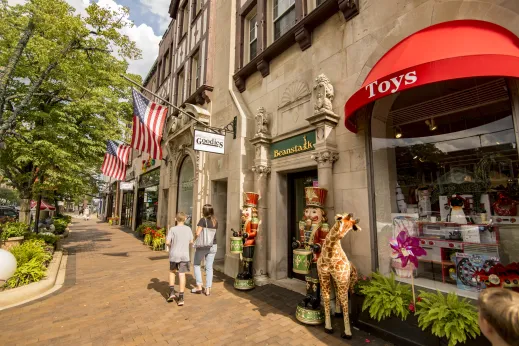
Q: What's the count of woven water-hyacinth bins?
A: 0